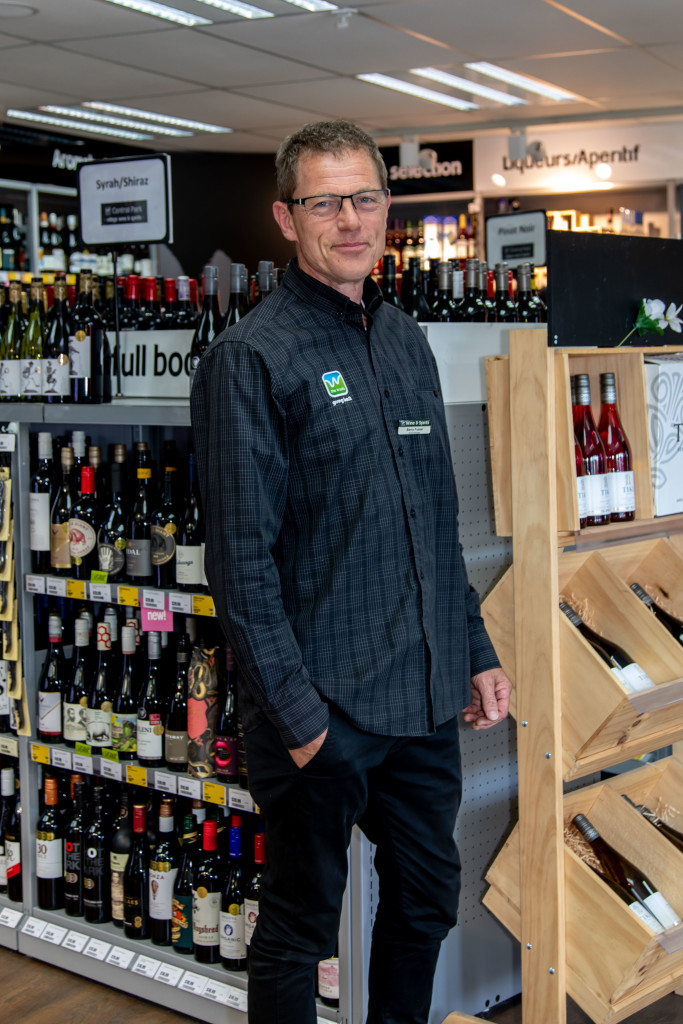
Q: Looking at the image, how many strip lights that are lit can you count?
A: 9